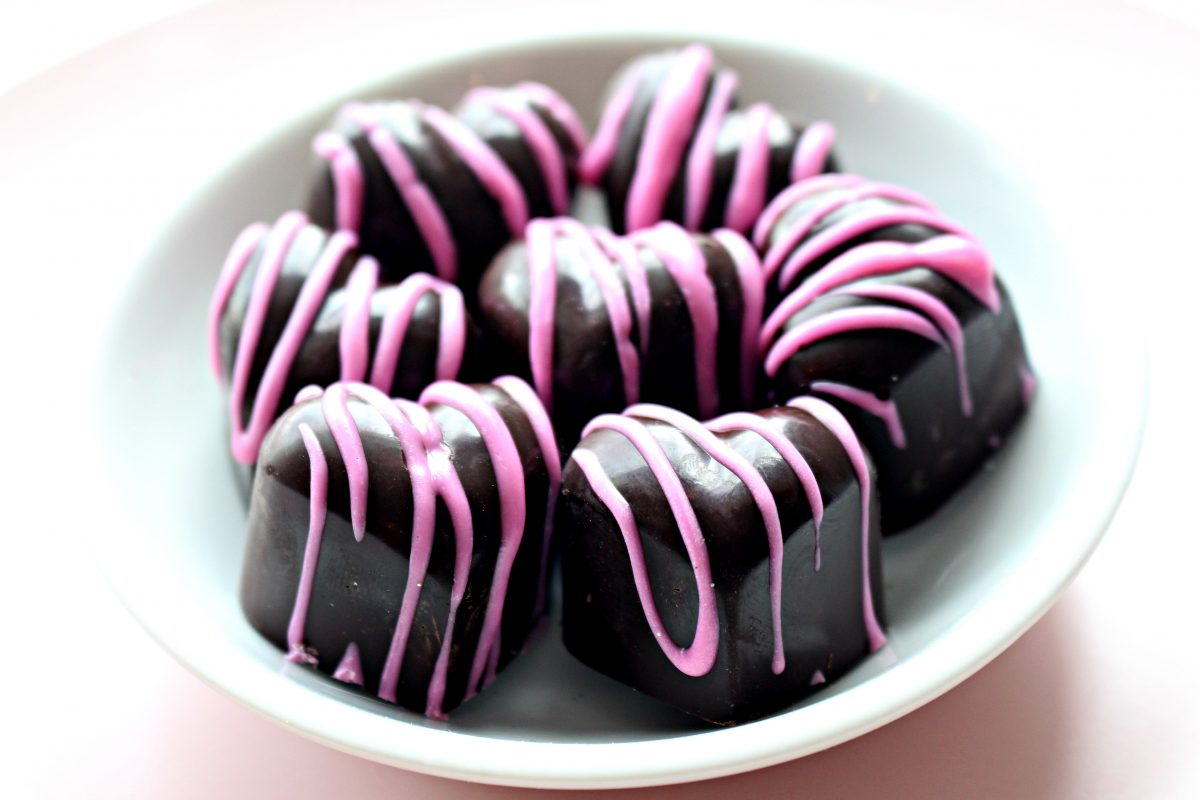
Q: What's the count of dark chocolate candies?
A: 7